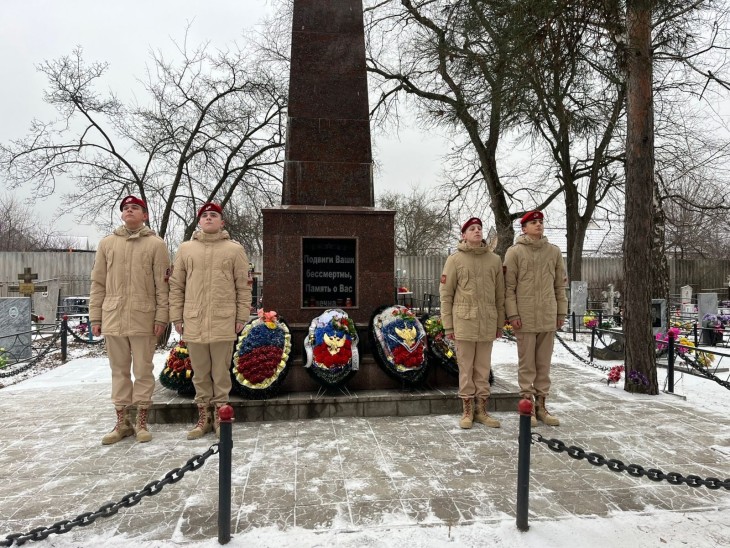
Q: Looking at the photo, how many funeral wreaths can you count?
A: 5